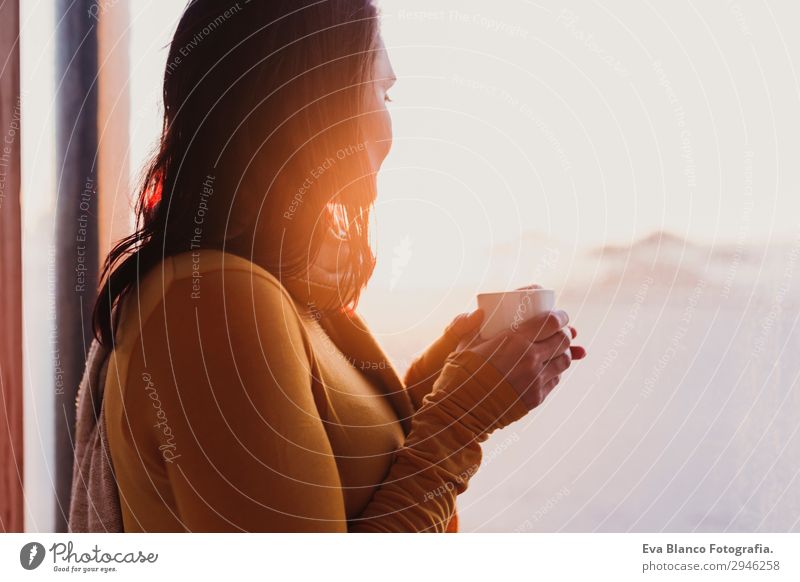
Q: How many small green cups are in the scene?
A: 0